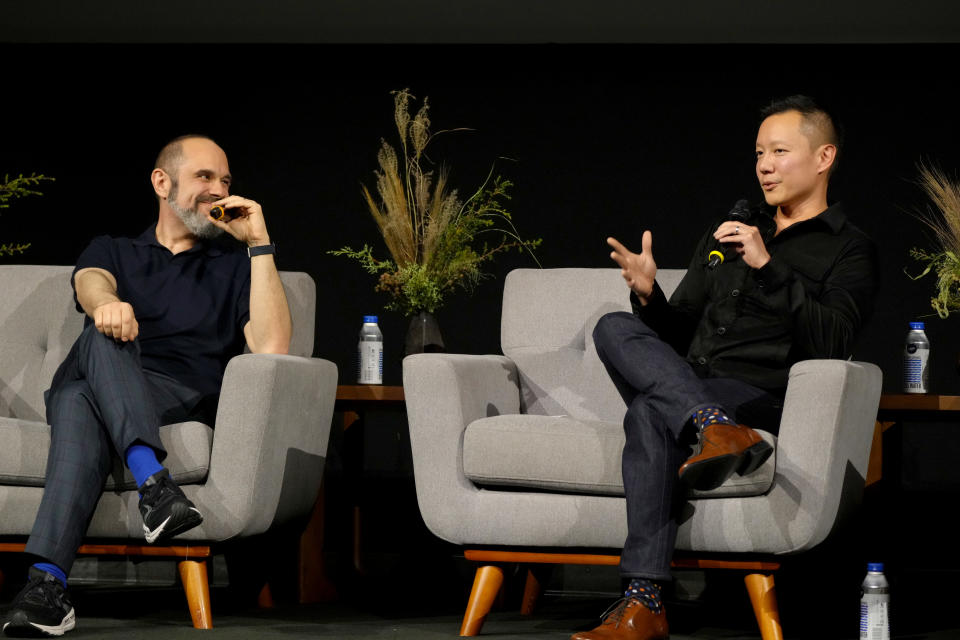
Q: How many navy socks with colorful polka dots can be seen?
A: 2